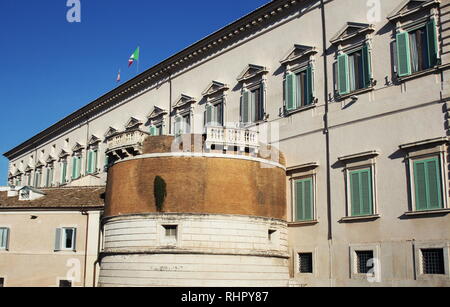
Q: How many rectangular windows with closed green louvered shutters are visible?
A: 3